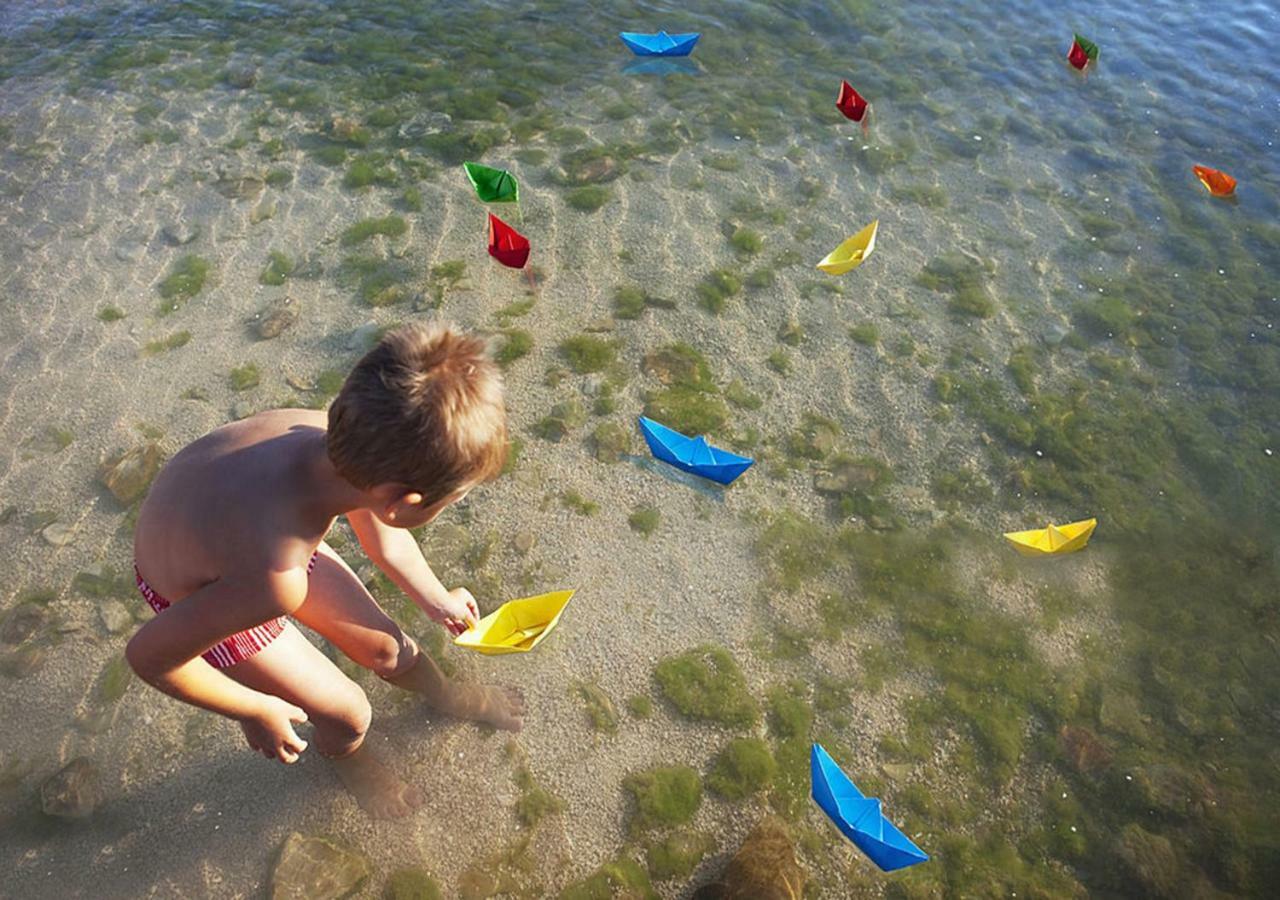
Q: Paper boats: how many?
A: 12